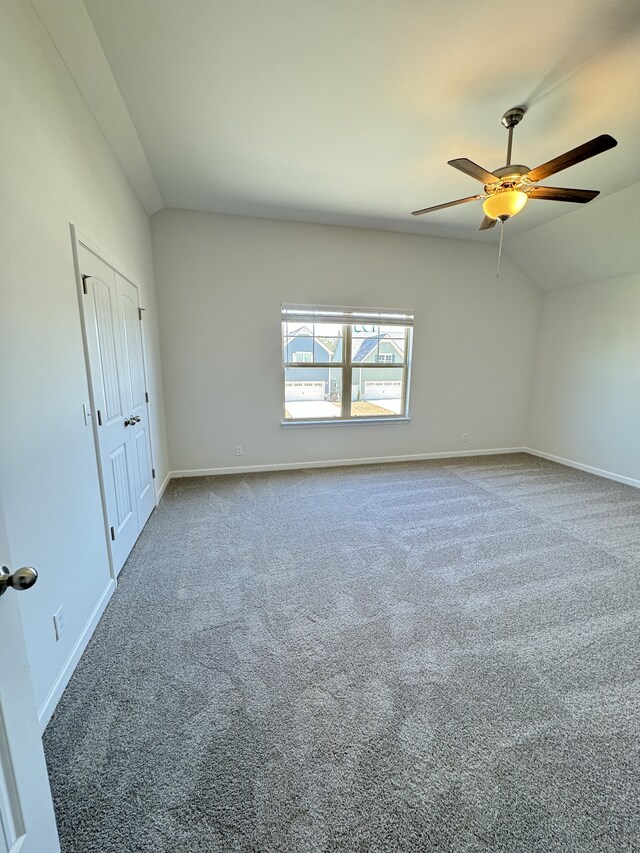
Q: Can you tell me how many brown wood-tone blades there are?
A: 5